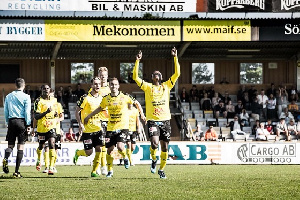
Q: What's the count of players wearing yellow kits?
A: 7